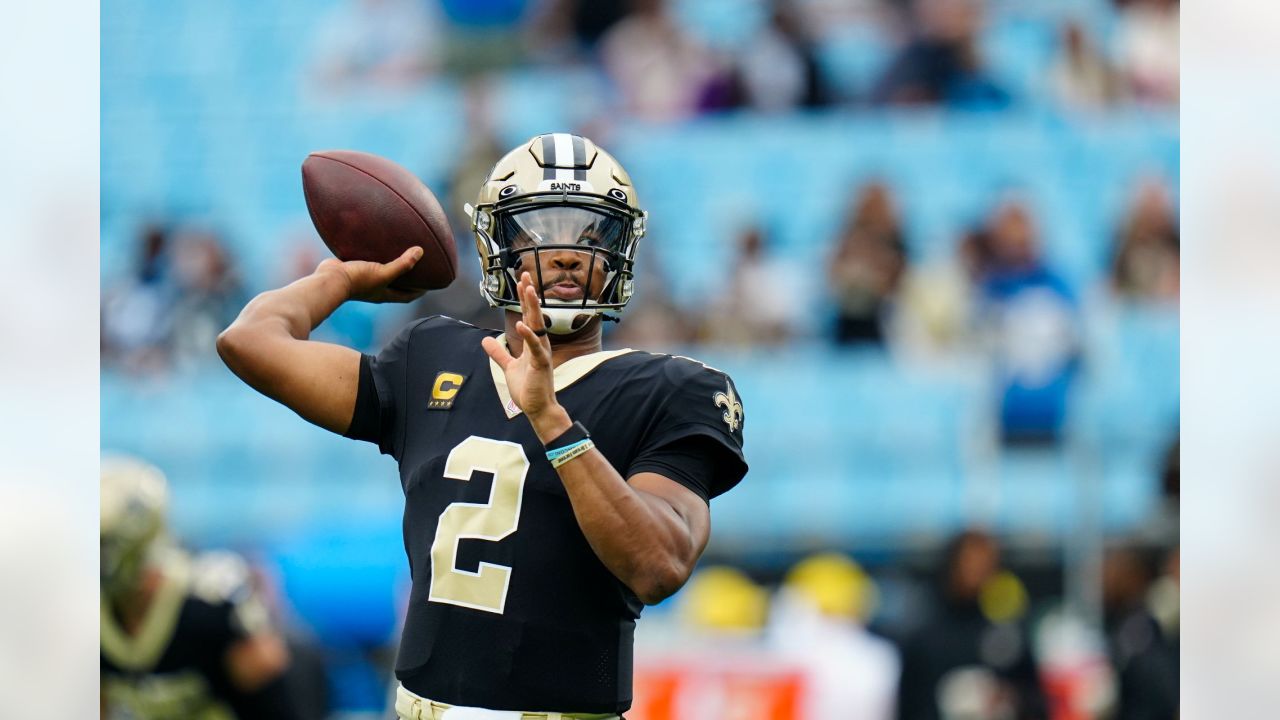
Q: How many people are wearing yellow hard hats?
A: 2